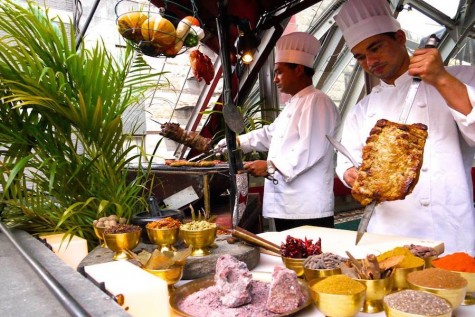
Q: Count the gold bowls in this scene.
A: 14